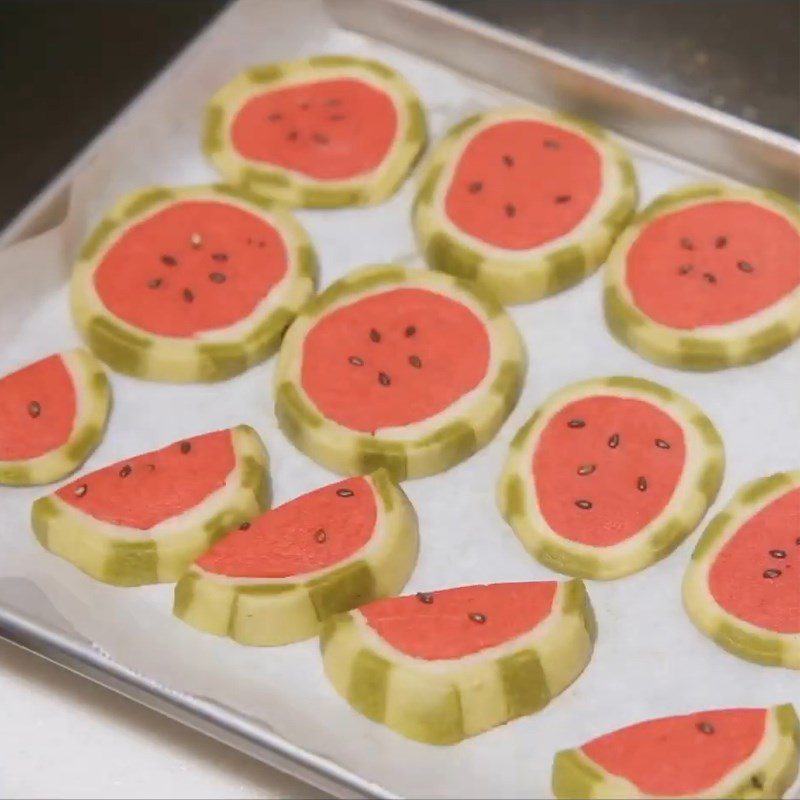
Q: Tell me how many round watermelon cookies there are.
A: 7